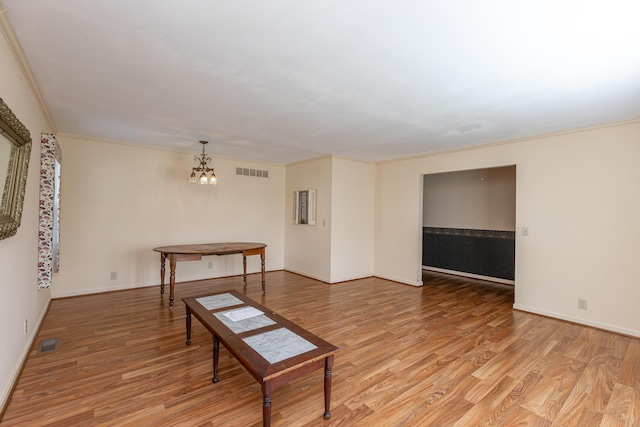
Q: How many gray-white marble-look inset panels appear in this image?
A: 3